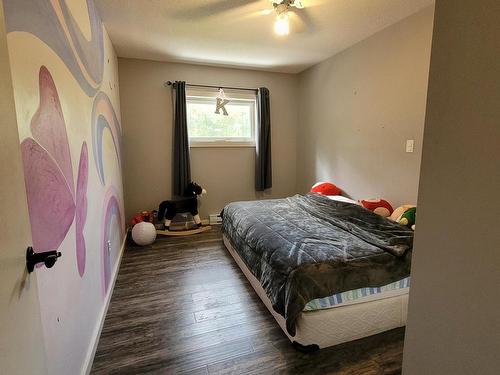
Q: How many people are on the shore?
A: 0